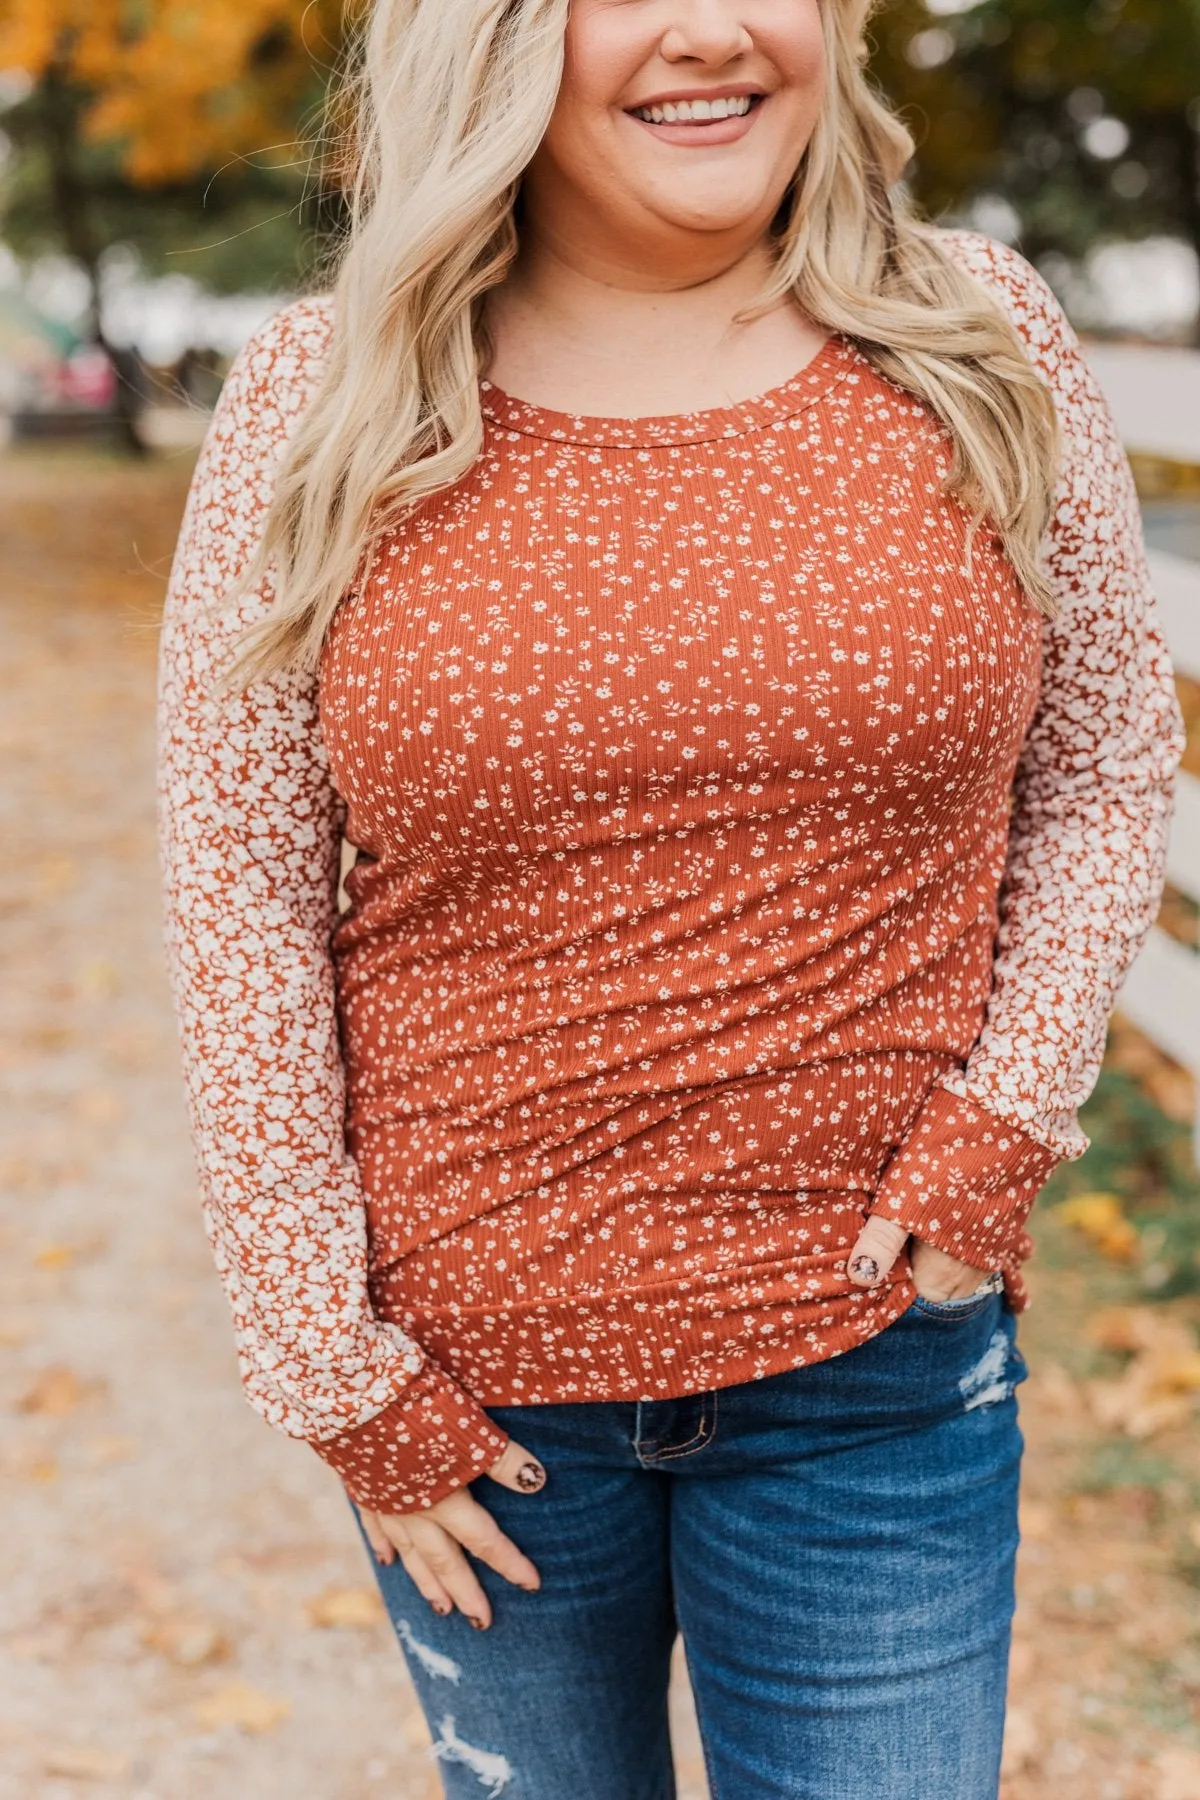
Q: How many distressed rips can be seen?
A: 3